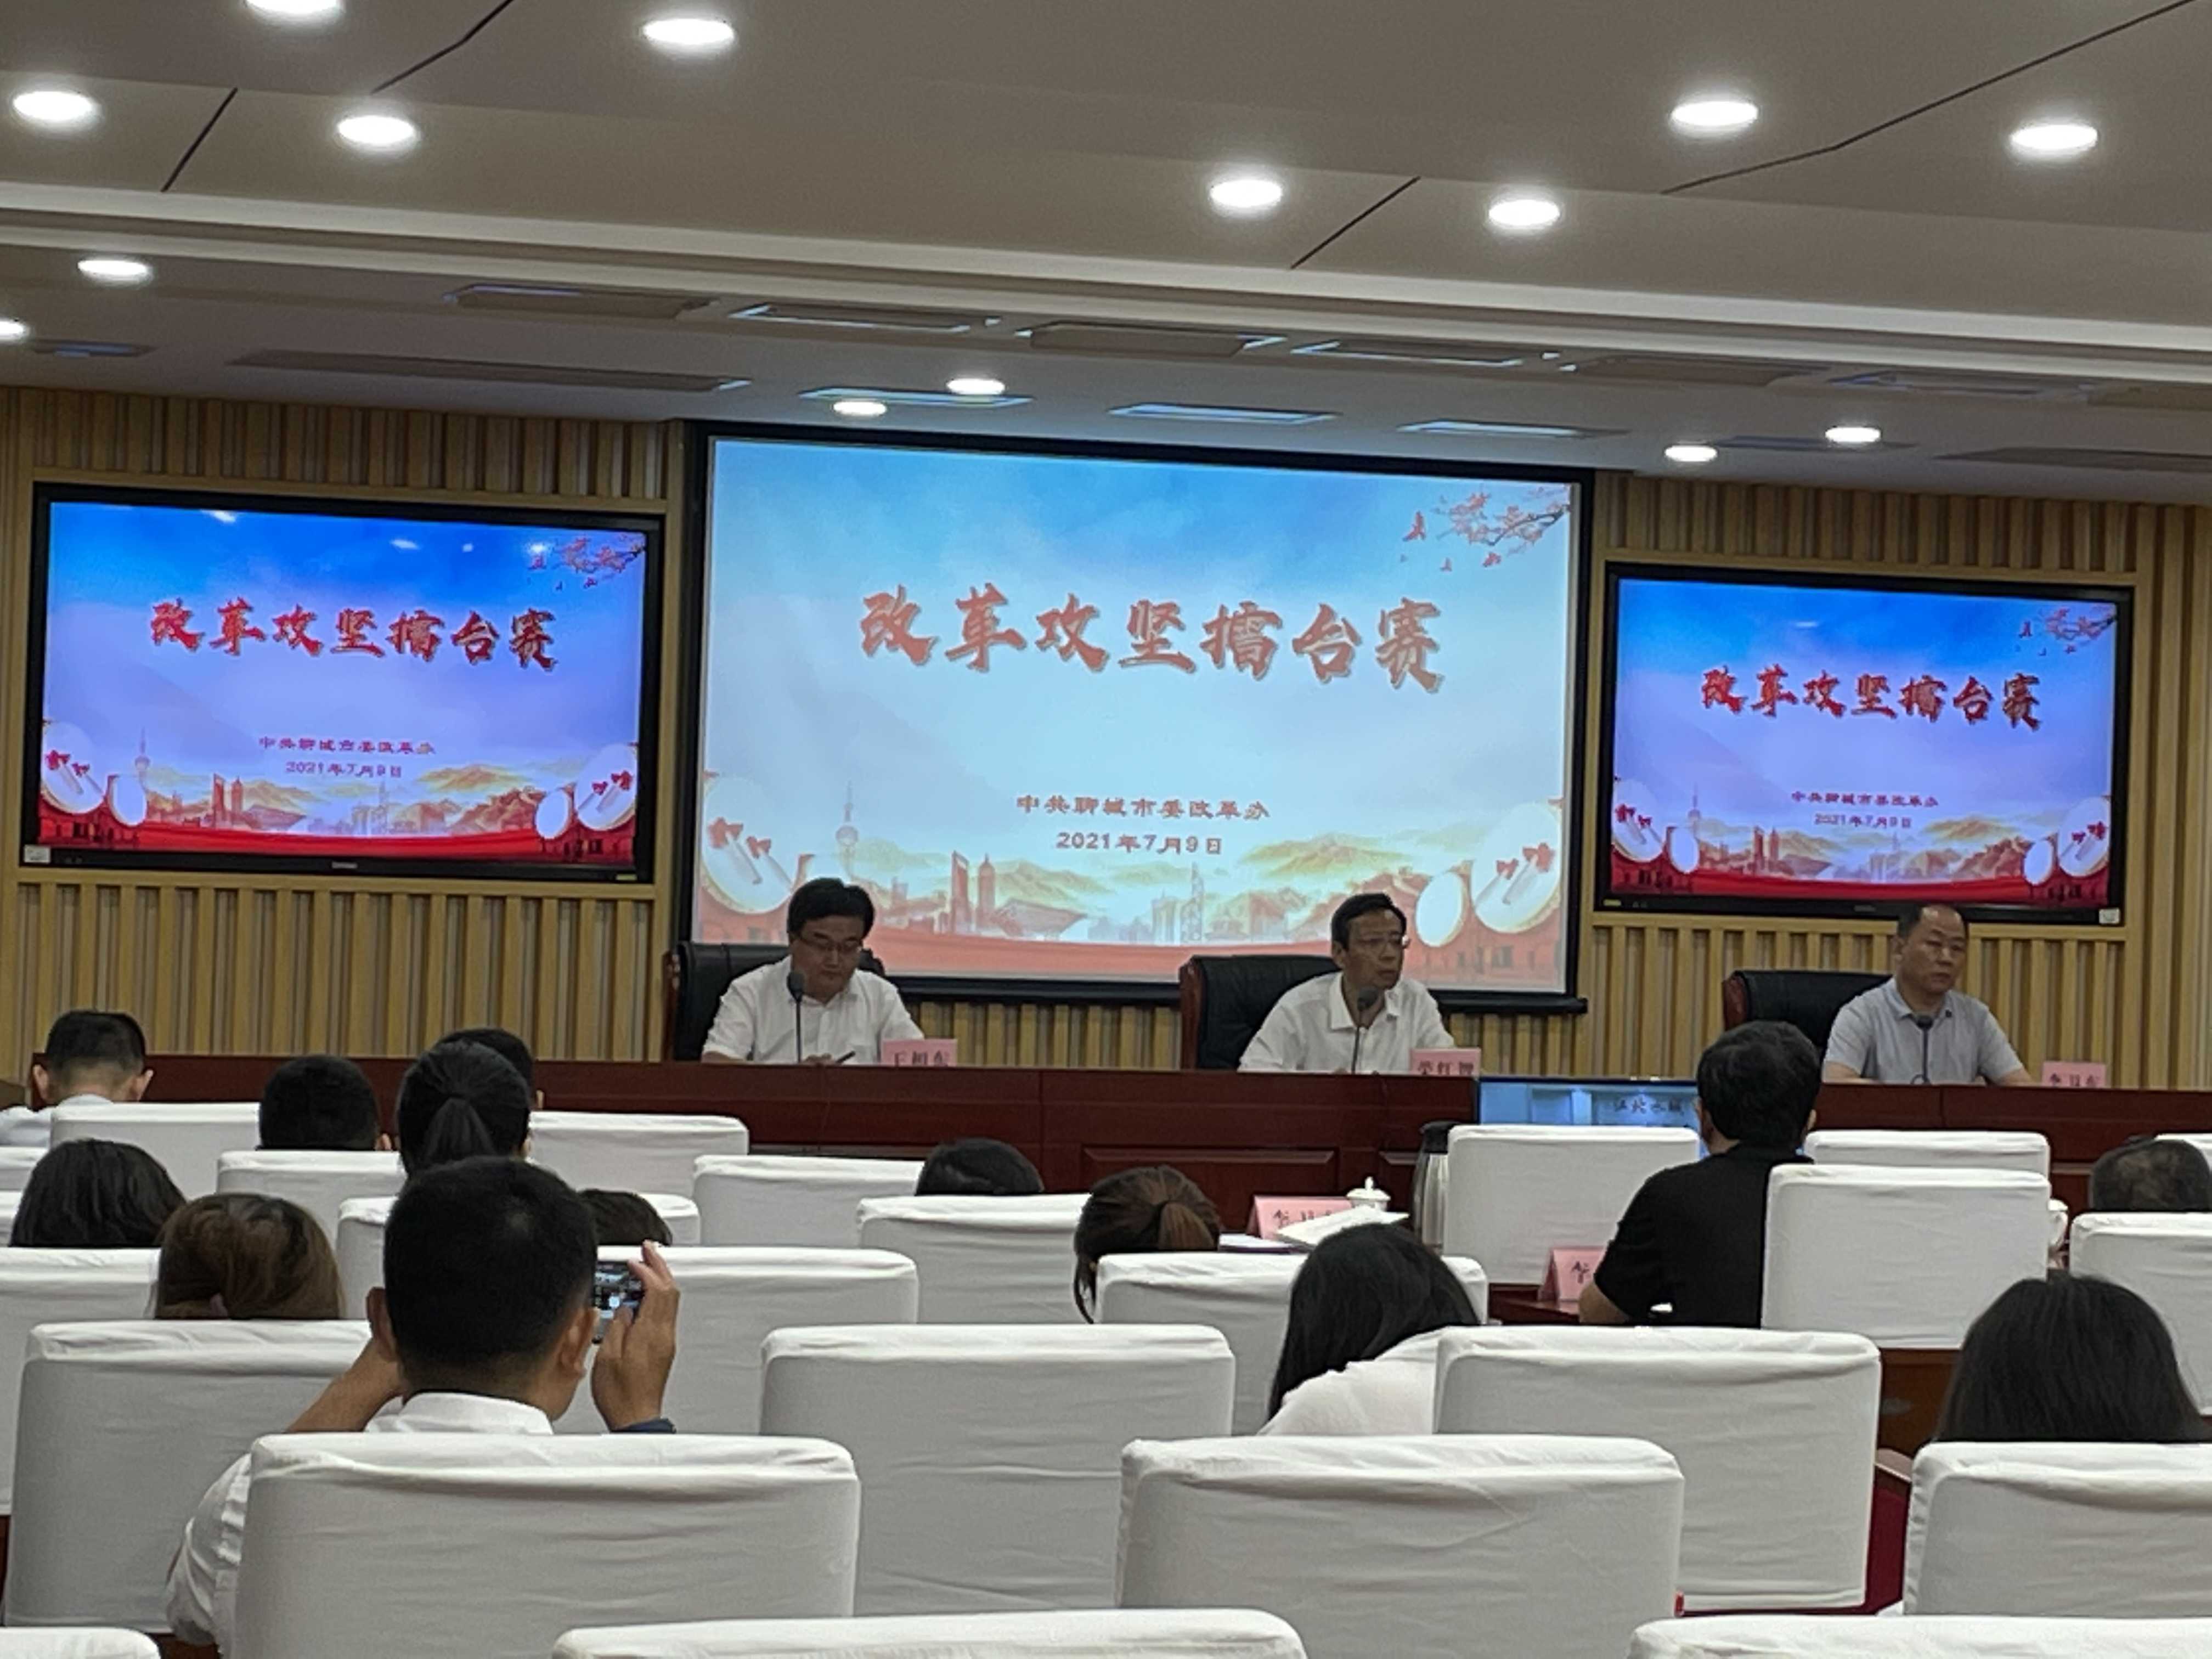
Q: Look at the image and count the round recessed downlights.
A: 14